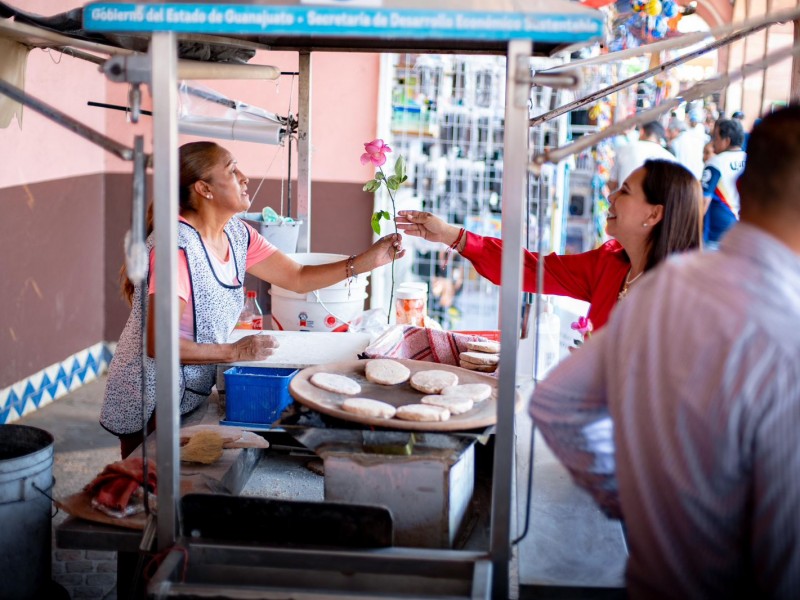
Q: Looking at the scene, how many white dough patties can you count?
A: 10